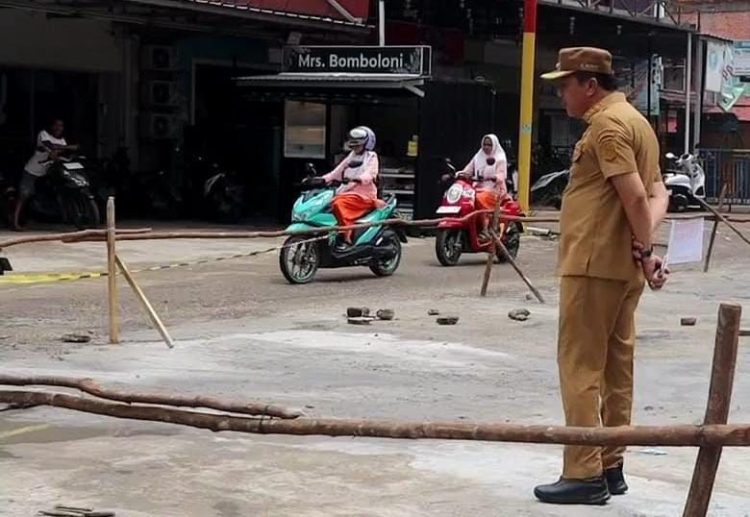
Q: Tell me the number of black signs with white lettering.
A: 1